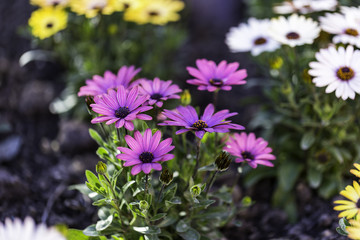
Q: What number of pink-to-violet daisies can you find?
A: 7